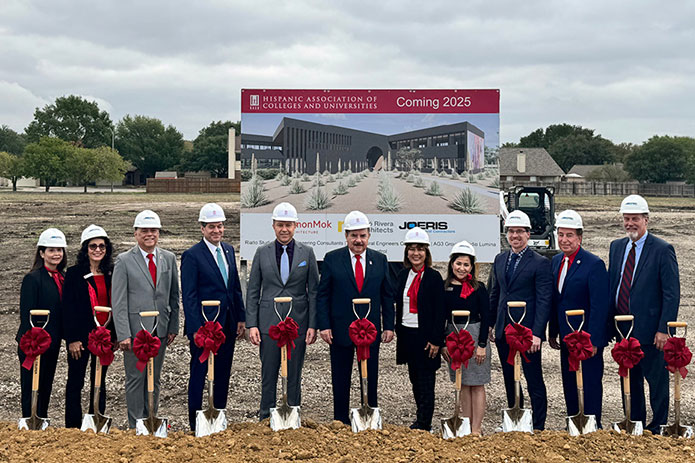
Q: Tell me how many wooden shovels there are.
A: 11